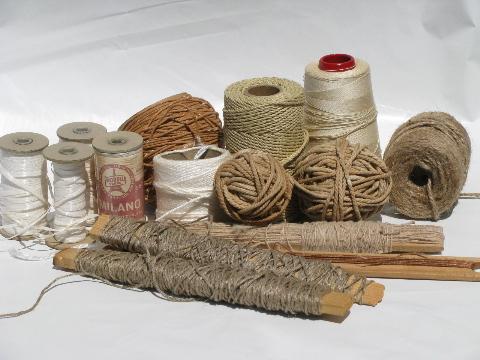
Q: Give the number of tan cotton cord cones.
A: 1